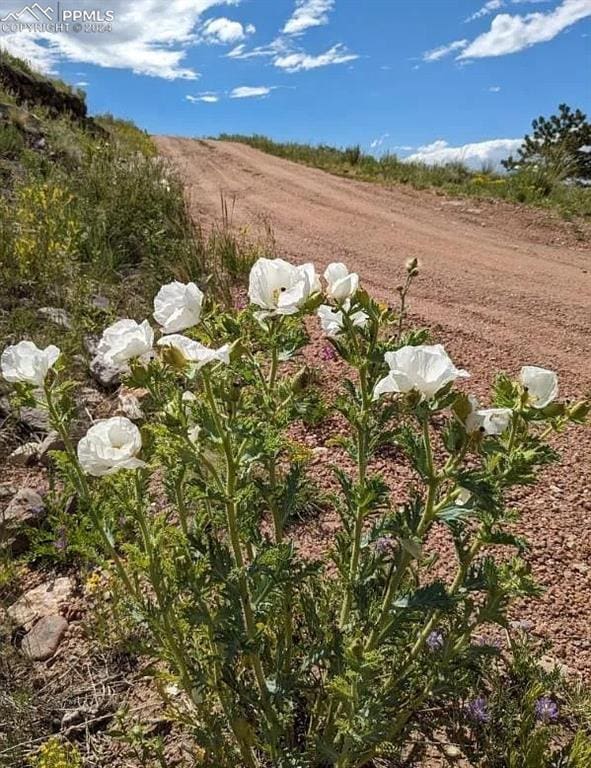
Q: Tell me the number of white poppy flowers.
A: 11